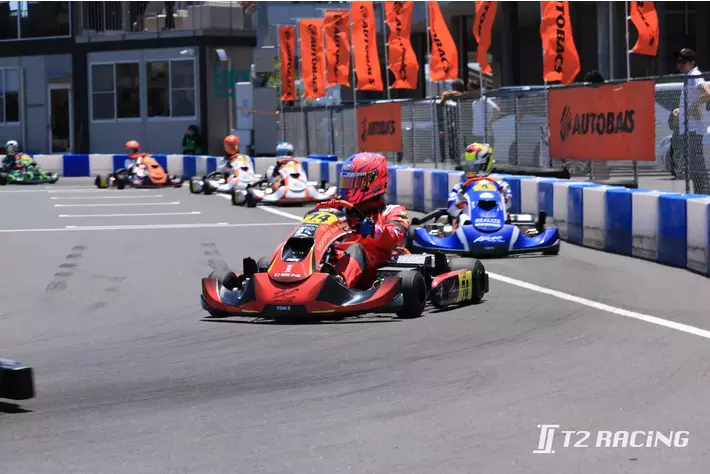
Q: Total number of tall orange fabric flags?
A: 9